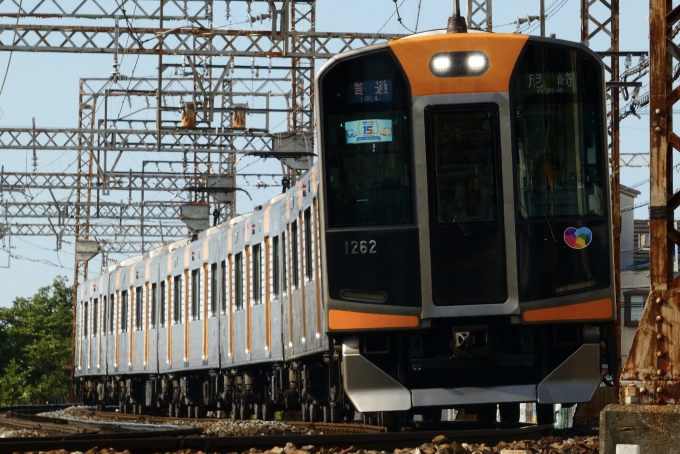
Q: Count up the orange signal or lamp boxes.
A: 2